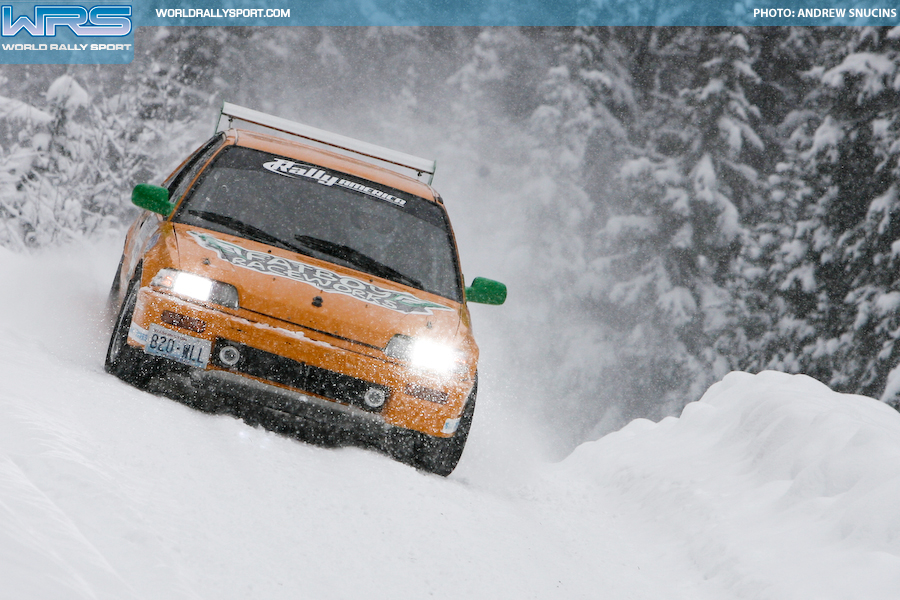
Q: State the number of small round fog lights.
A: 2